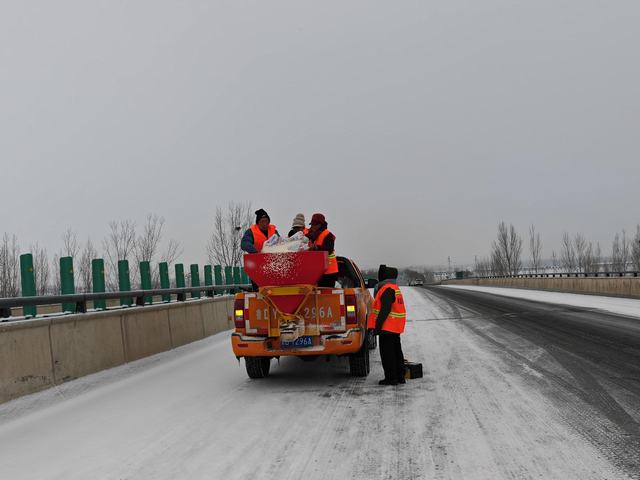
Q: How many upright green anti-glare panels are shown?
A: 13